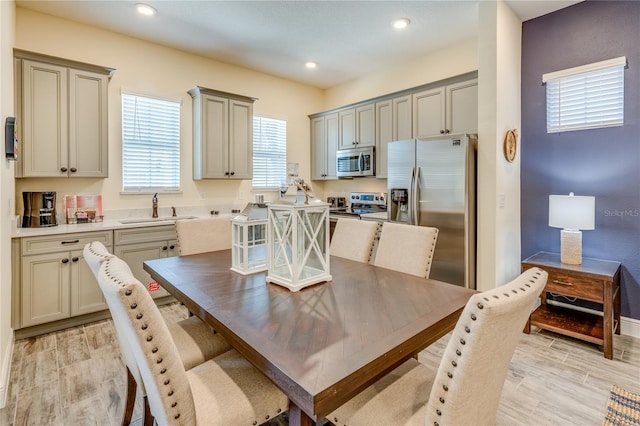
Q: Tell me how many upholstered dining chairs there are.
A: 6